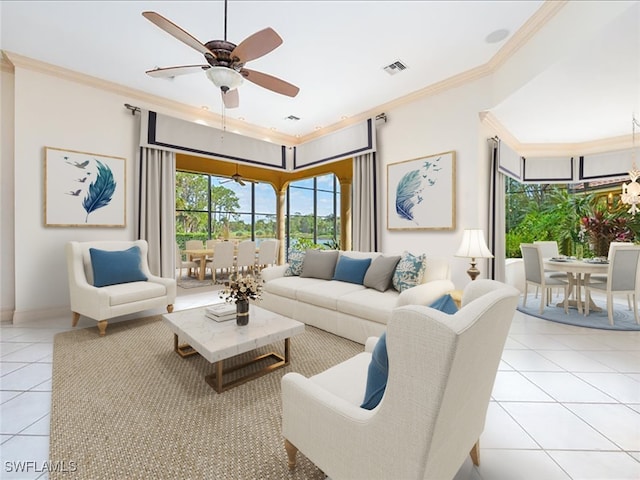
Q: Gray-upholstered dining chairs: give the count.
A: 4